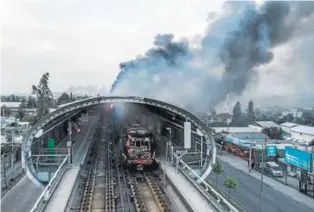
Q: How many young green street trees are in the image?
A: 2